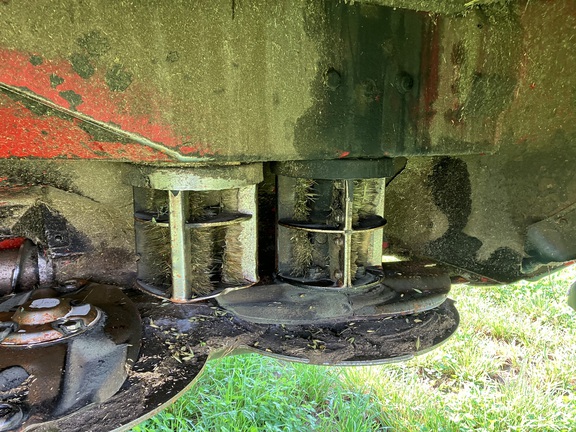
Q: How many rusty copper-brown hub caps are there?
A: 1